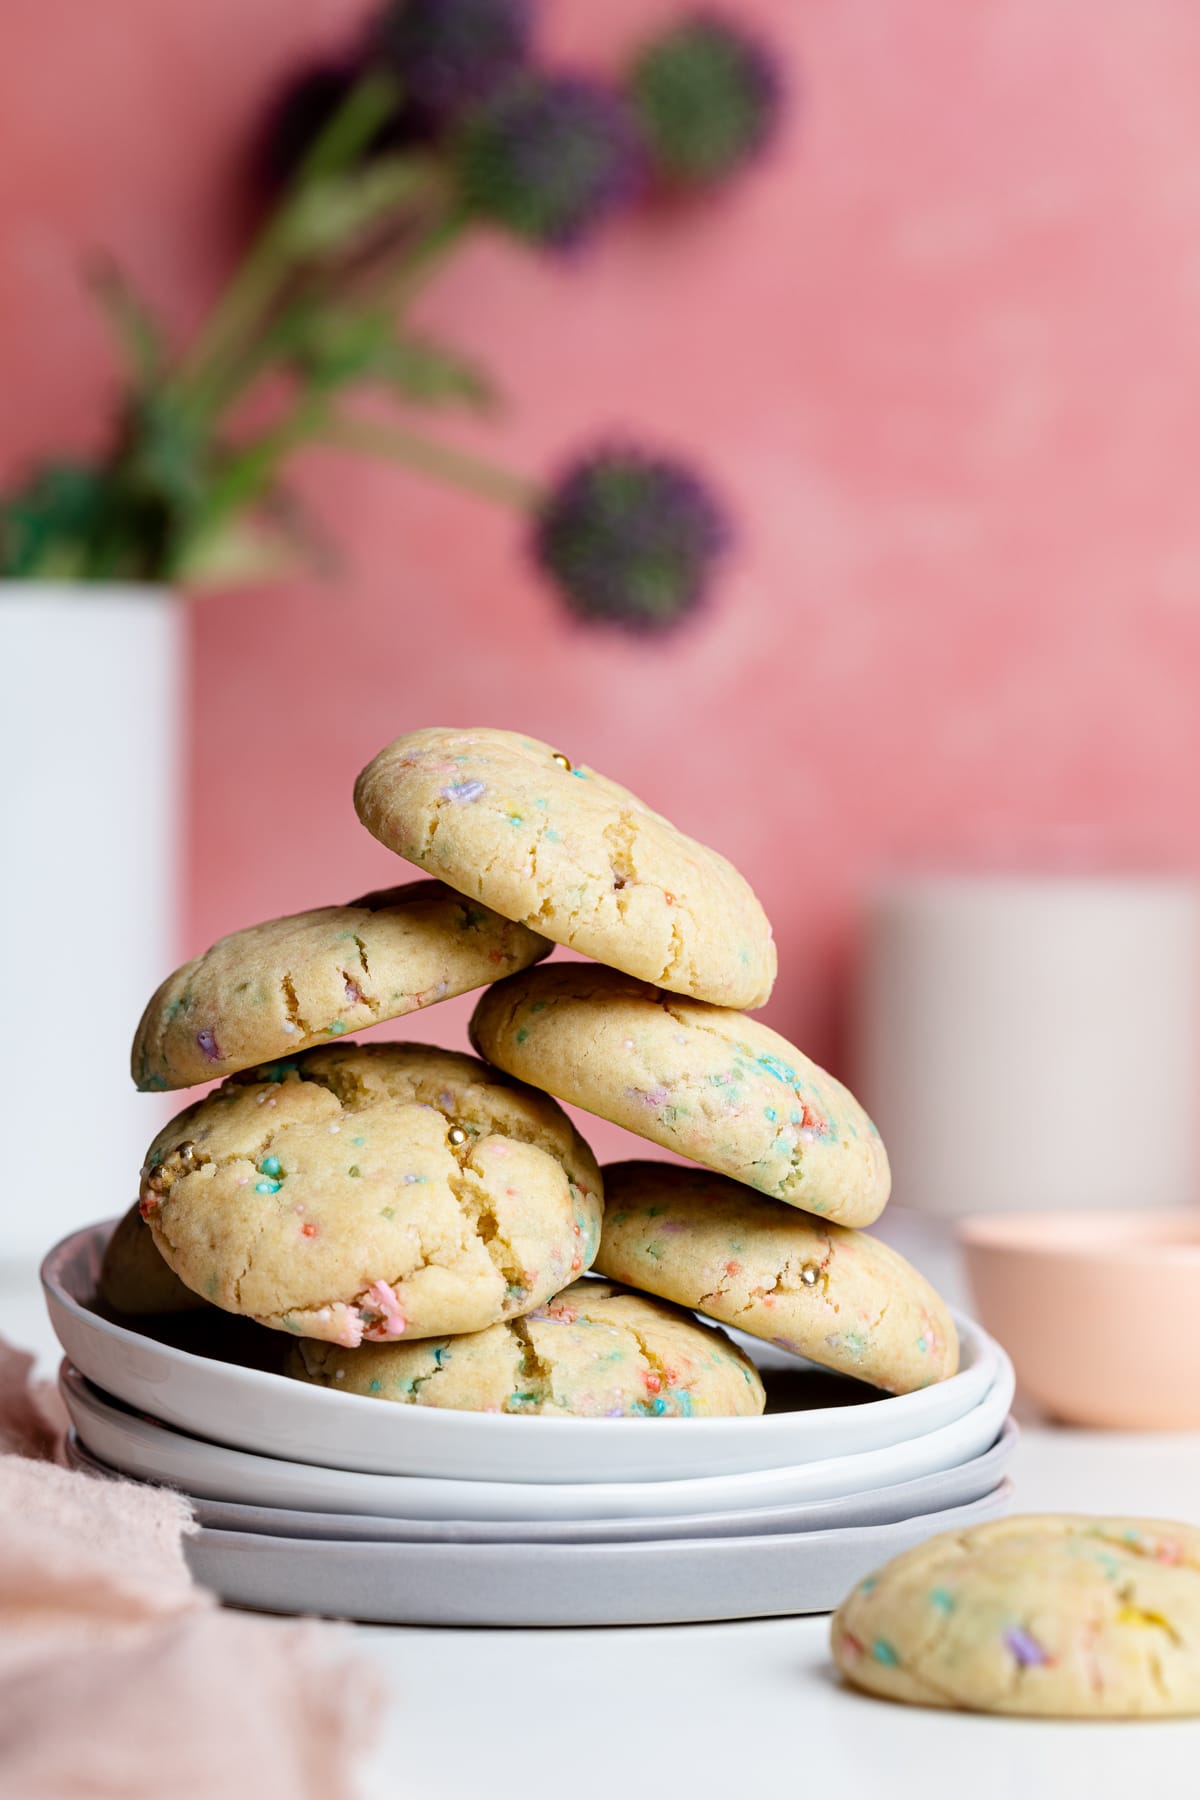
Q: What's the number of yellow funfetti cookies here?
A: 8